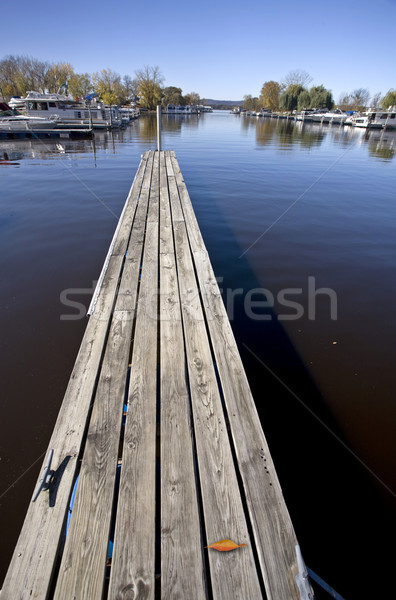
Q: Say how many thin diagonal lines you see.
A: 4